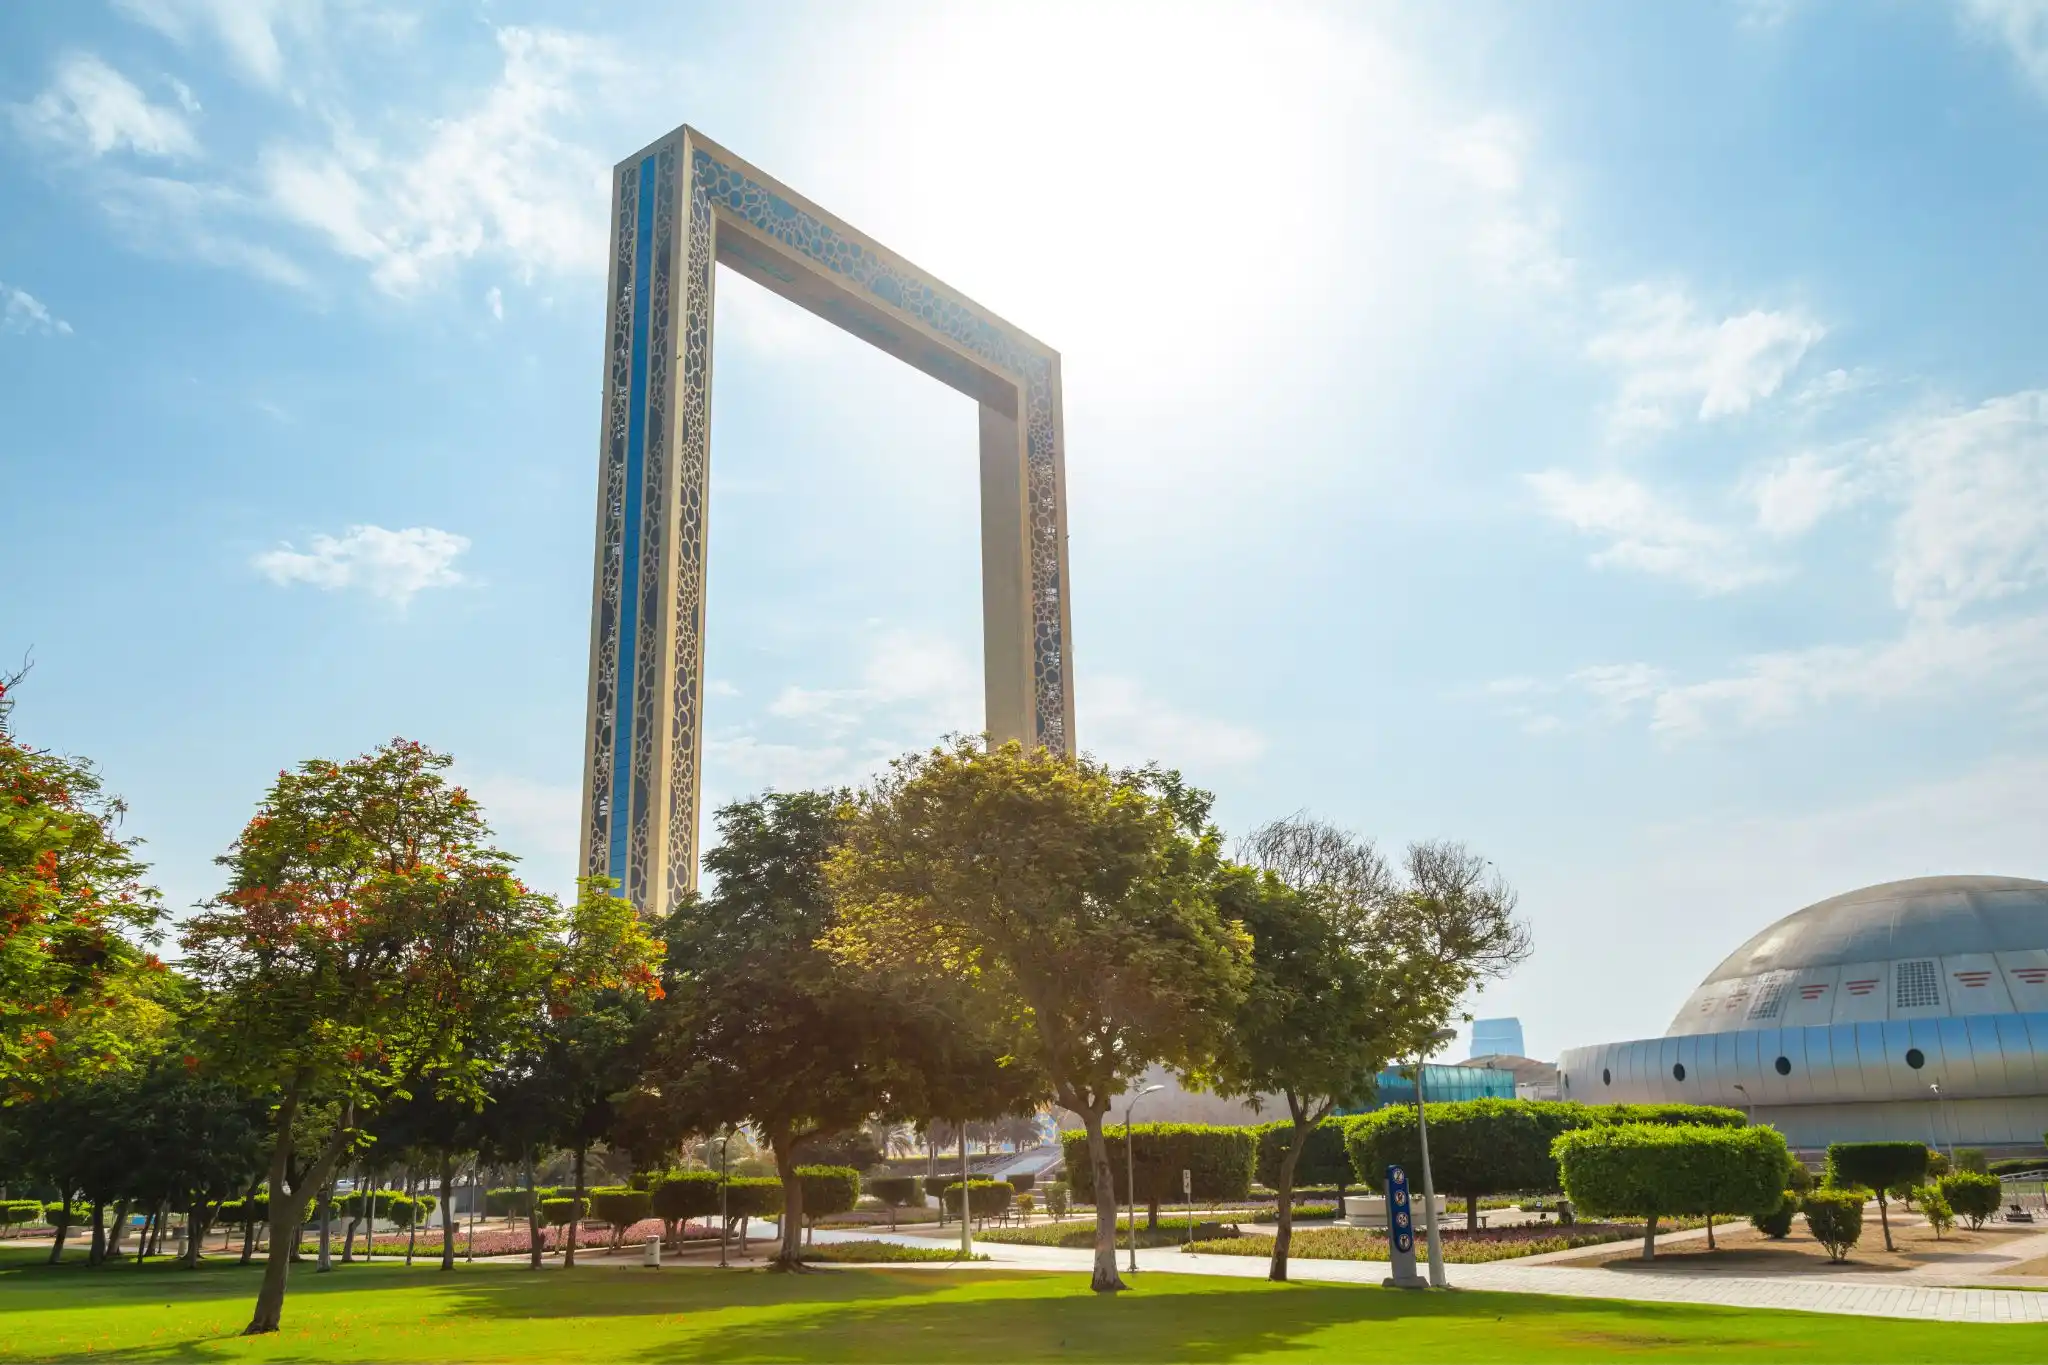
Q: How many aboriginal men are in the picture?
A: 0